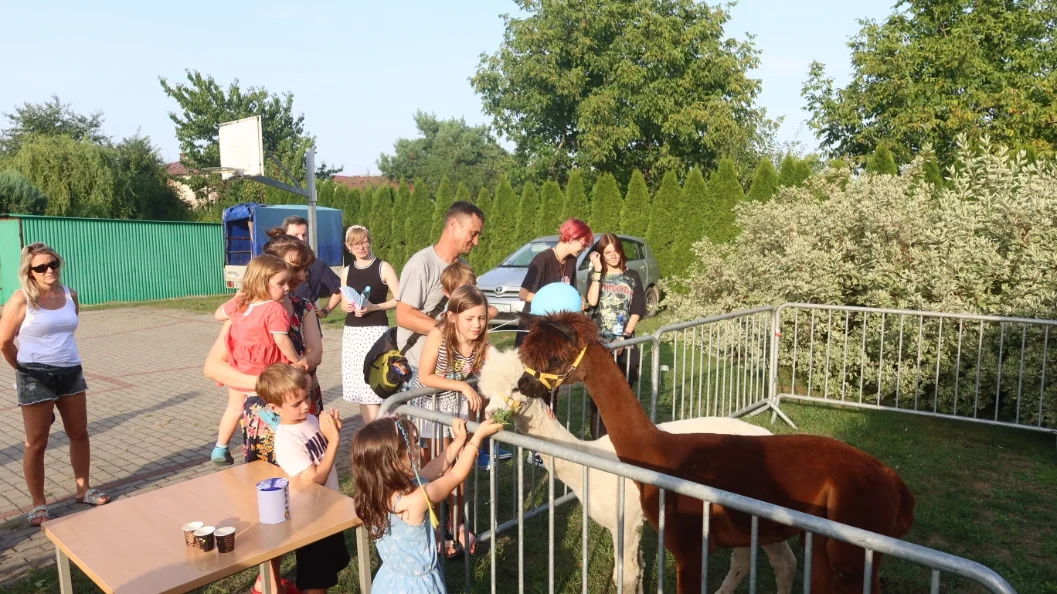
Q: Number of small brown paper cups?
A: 3